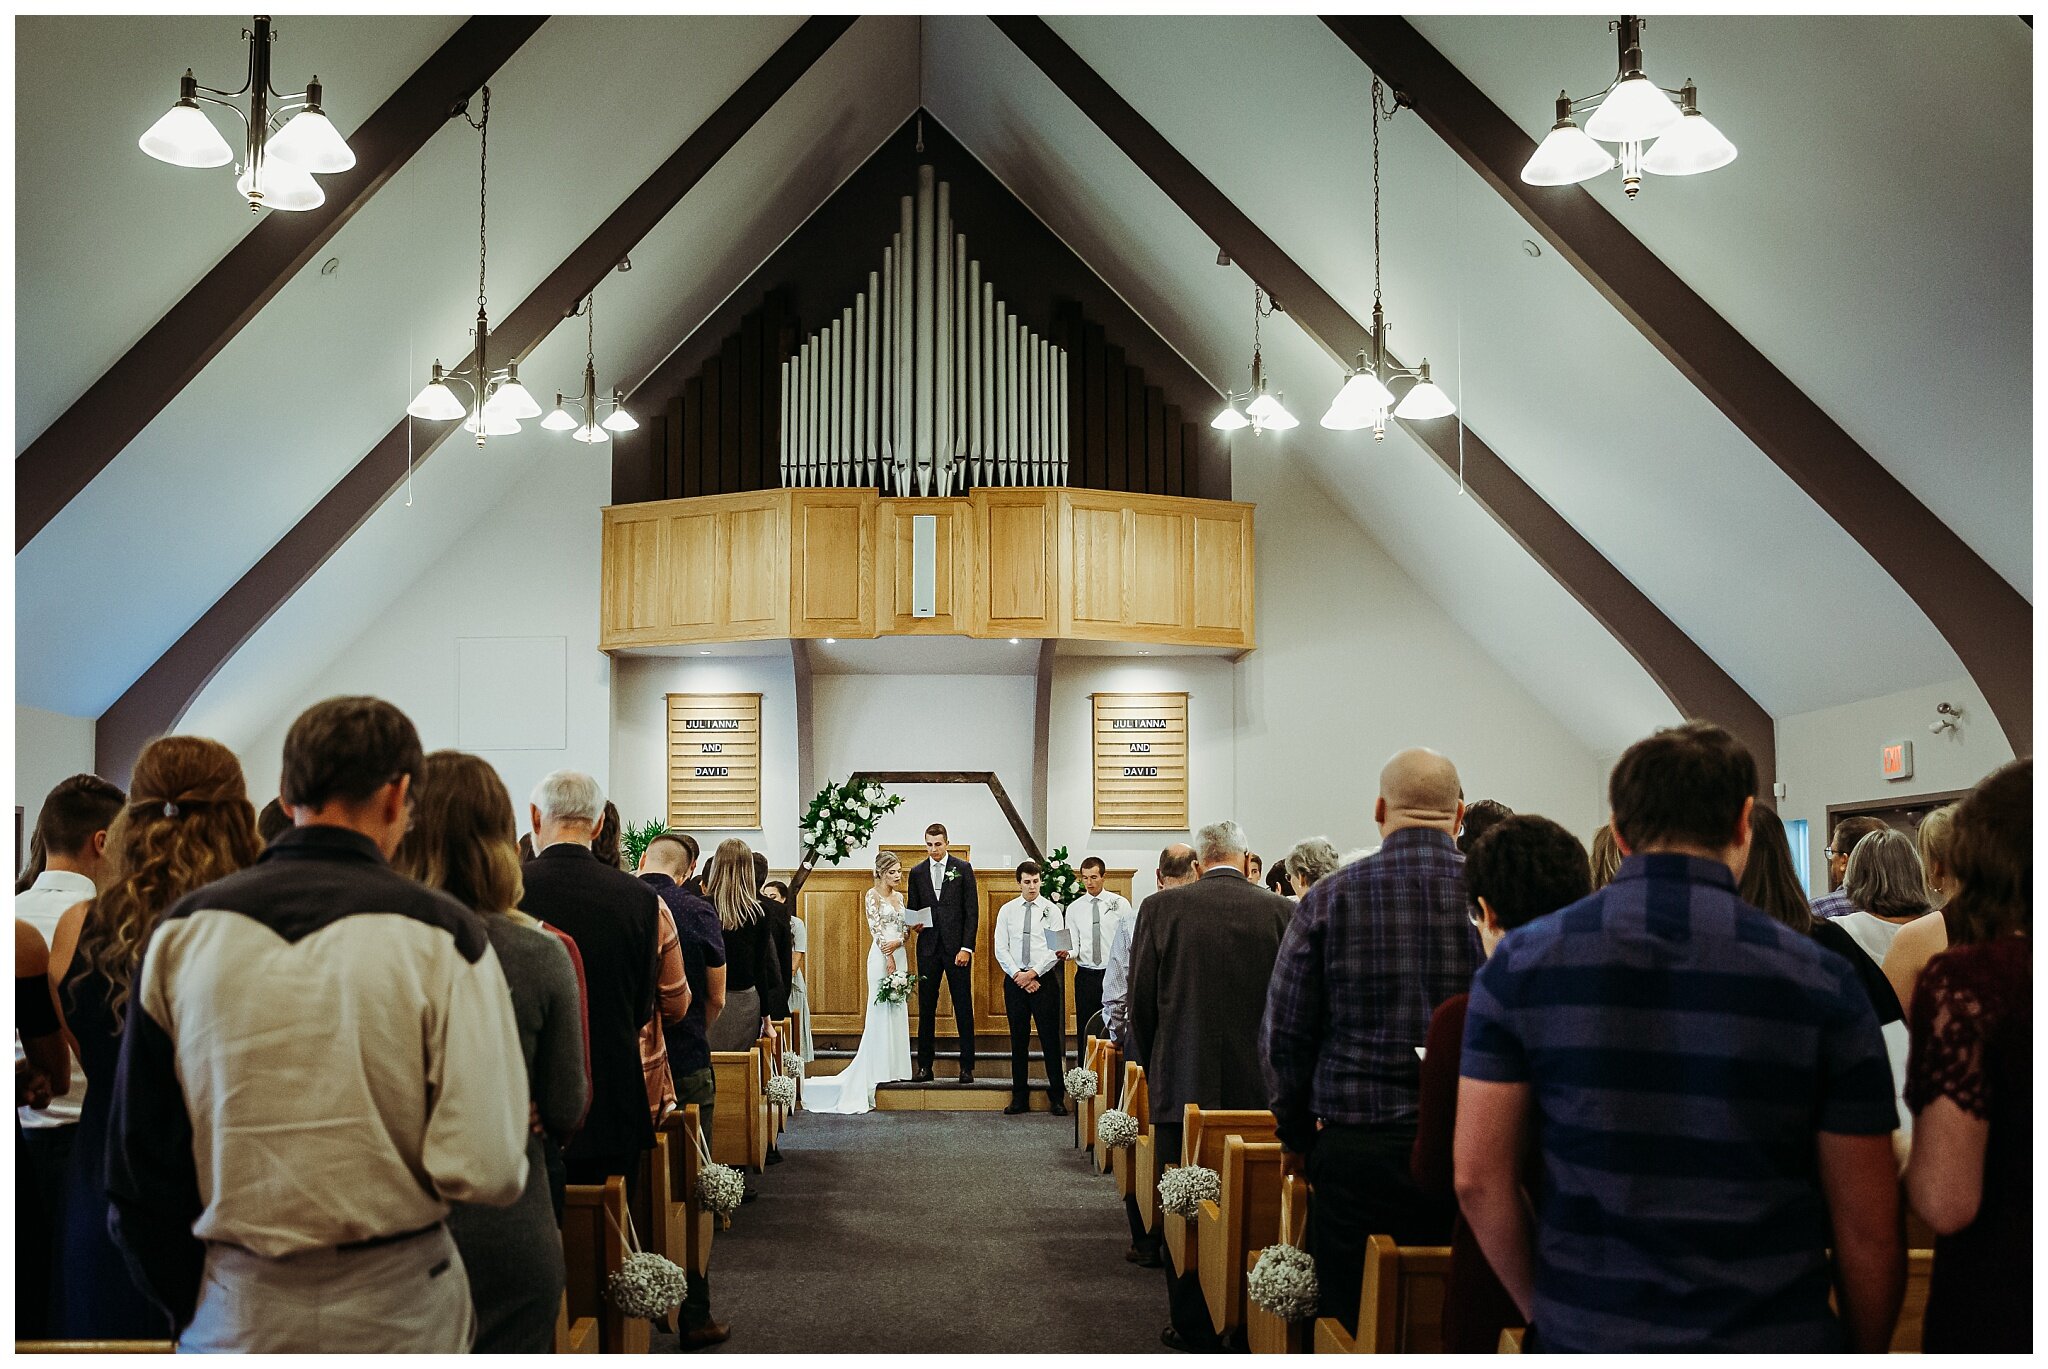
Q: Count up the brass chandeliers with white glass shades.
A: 6